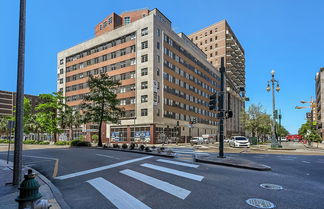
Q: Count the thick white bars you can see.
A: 4